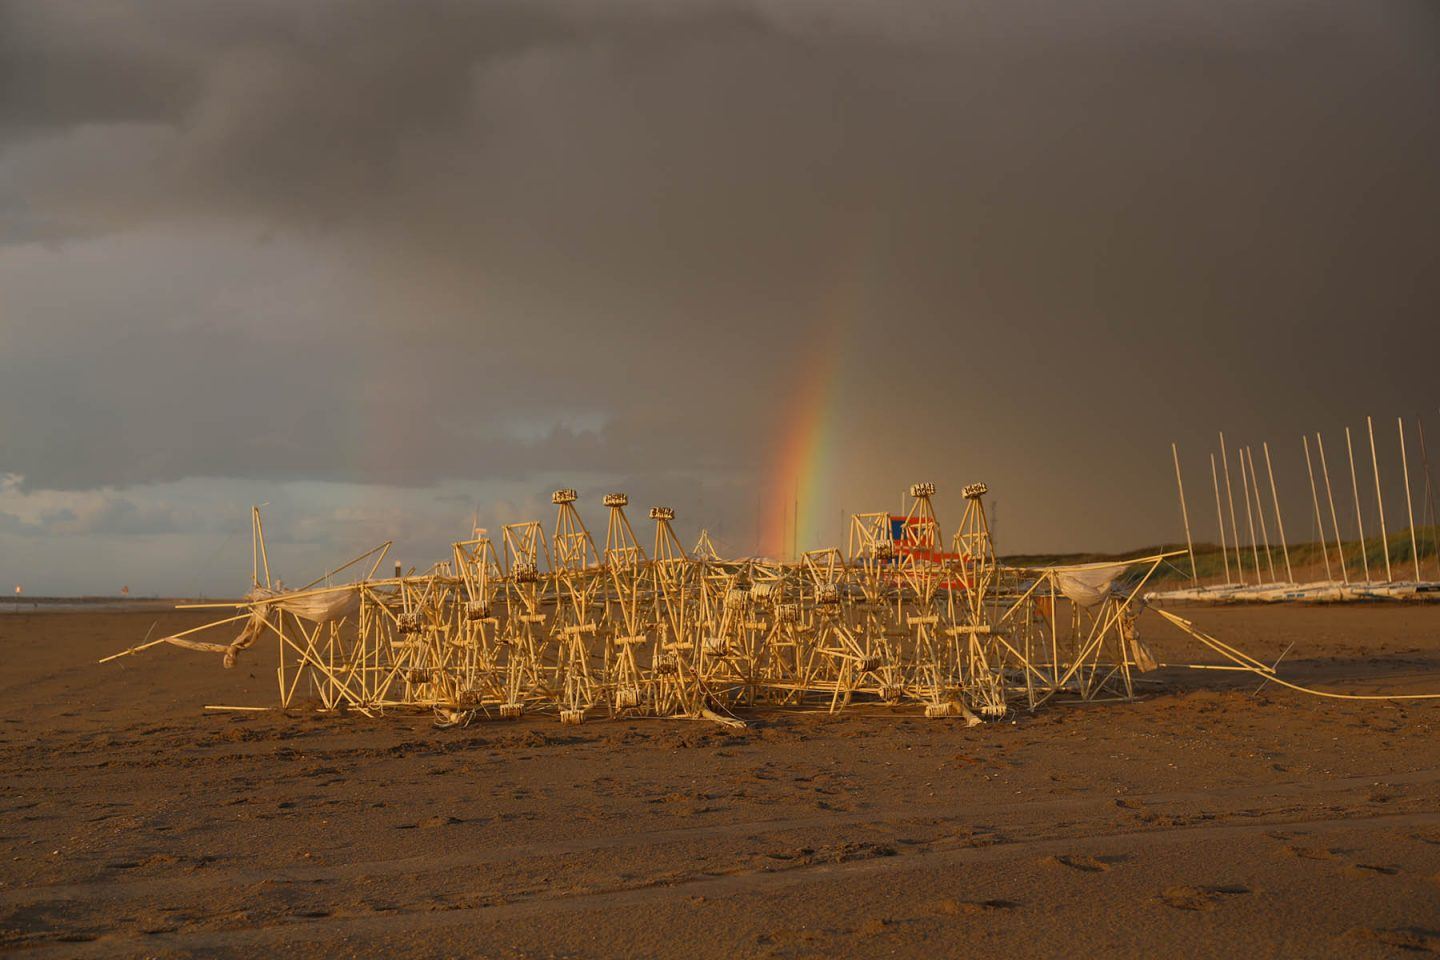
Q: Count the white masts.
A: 11